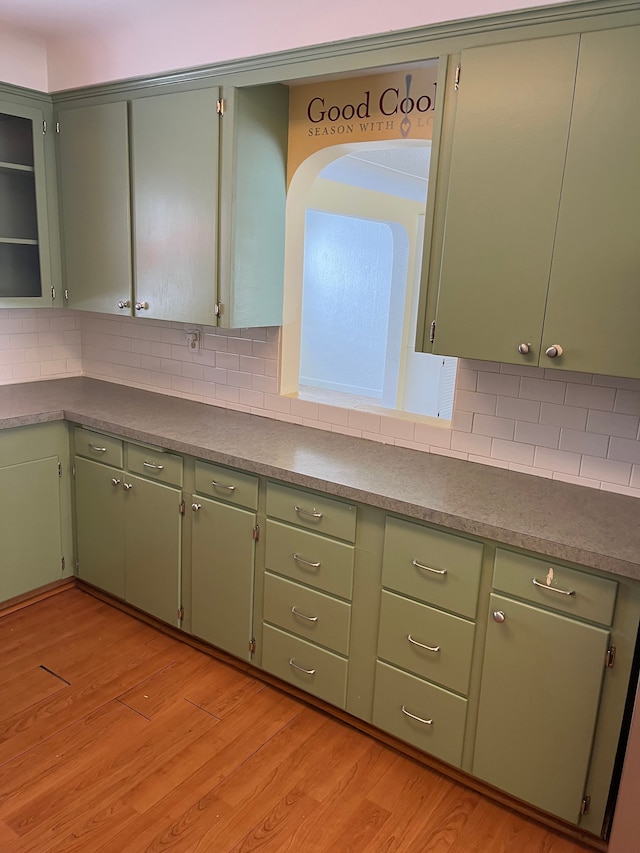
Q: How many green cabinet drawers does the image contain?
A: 11